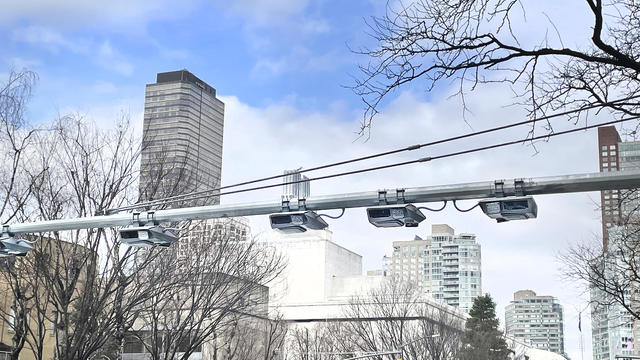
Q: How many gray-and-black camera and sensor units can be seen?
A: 5